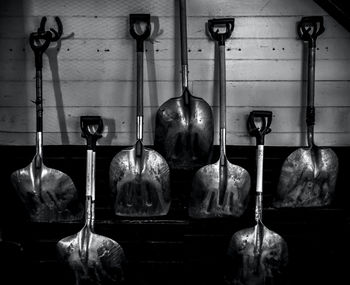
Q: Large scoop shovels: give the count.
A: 7